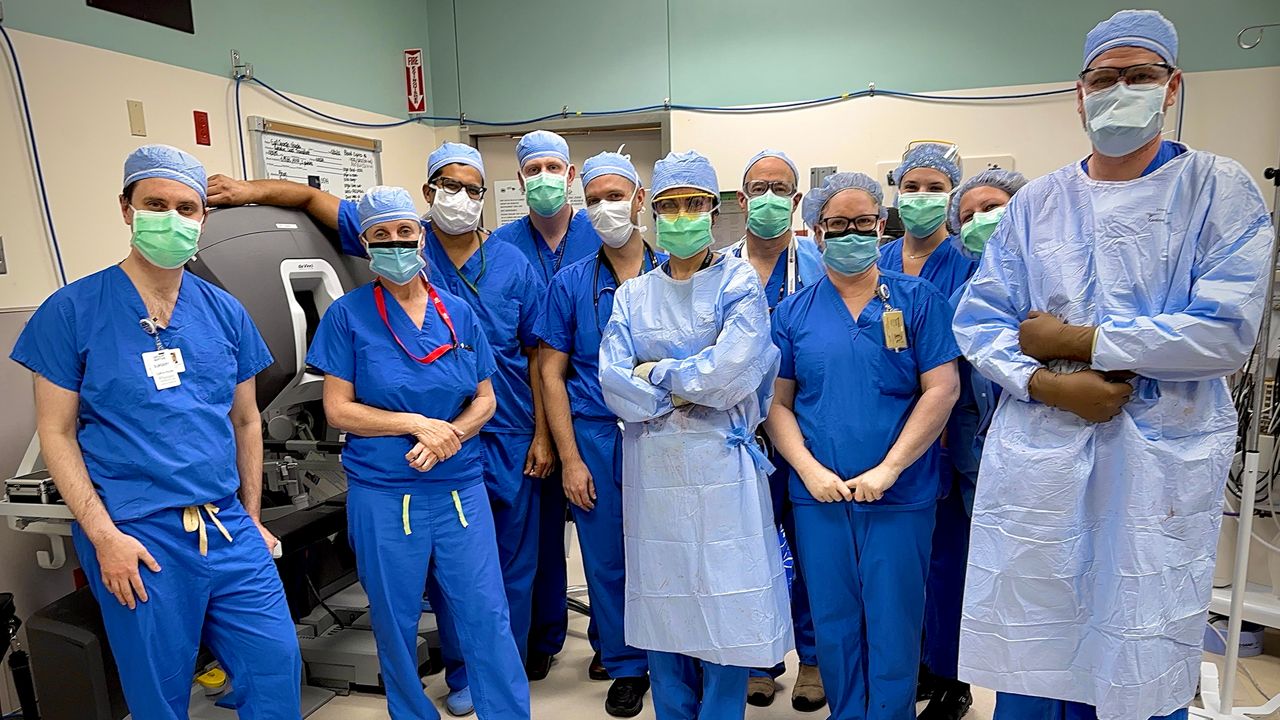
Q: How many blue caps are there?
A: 11